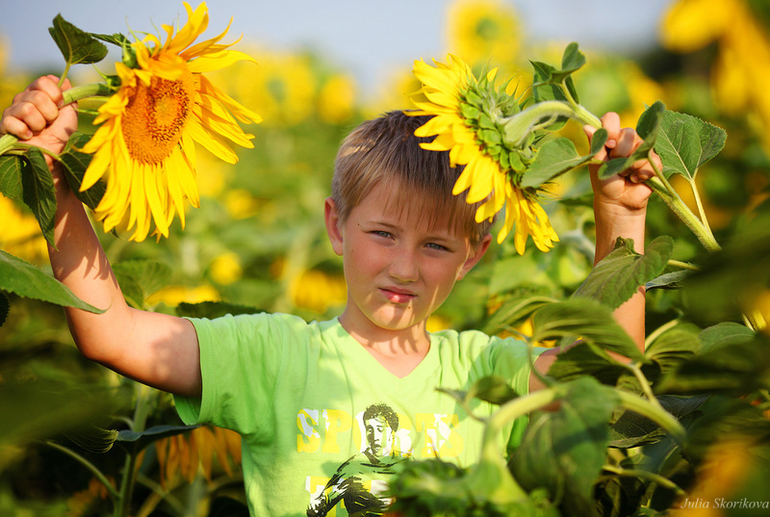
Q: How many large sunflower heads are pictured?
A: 2